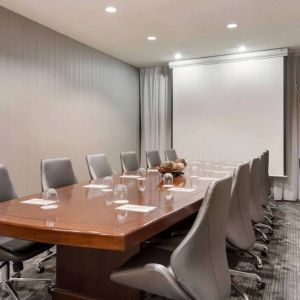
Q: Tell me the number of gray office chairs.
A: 12